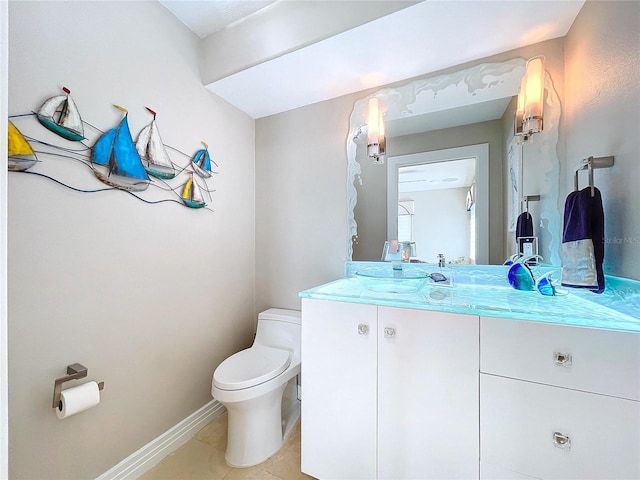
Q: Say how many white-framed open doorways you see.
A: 1